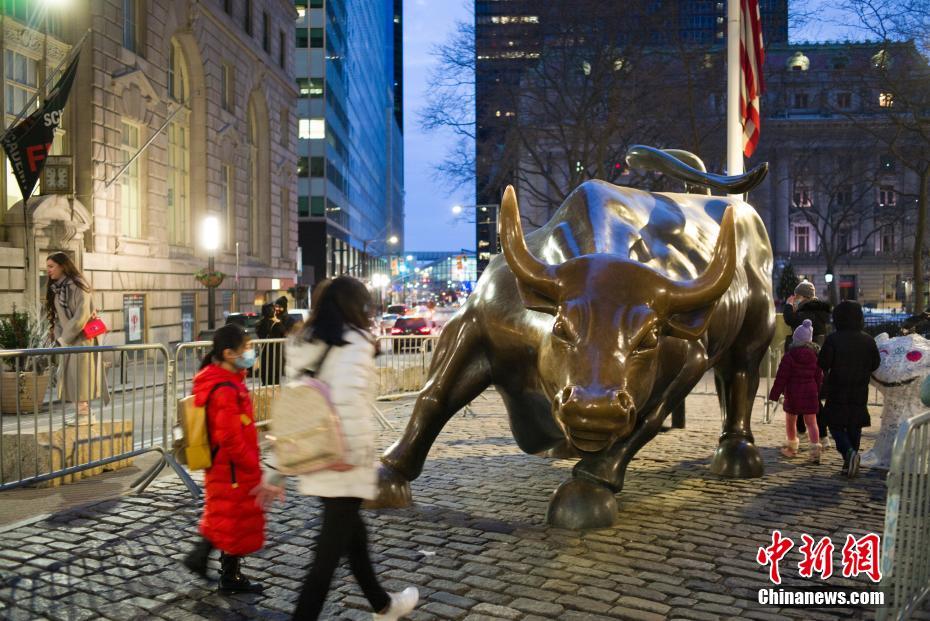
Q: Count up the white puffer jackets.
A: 1